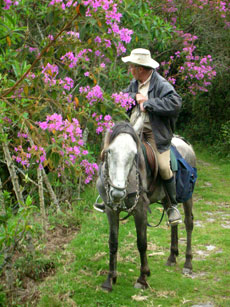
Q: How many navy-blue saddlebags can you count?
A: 1